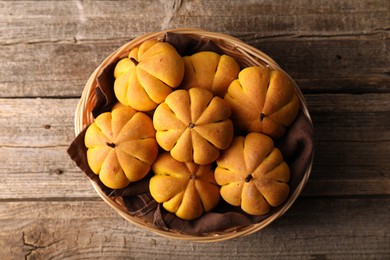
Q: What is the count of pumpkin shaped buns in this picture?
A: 7